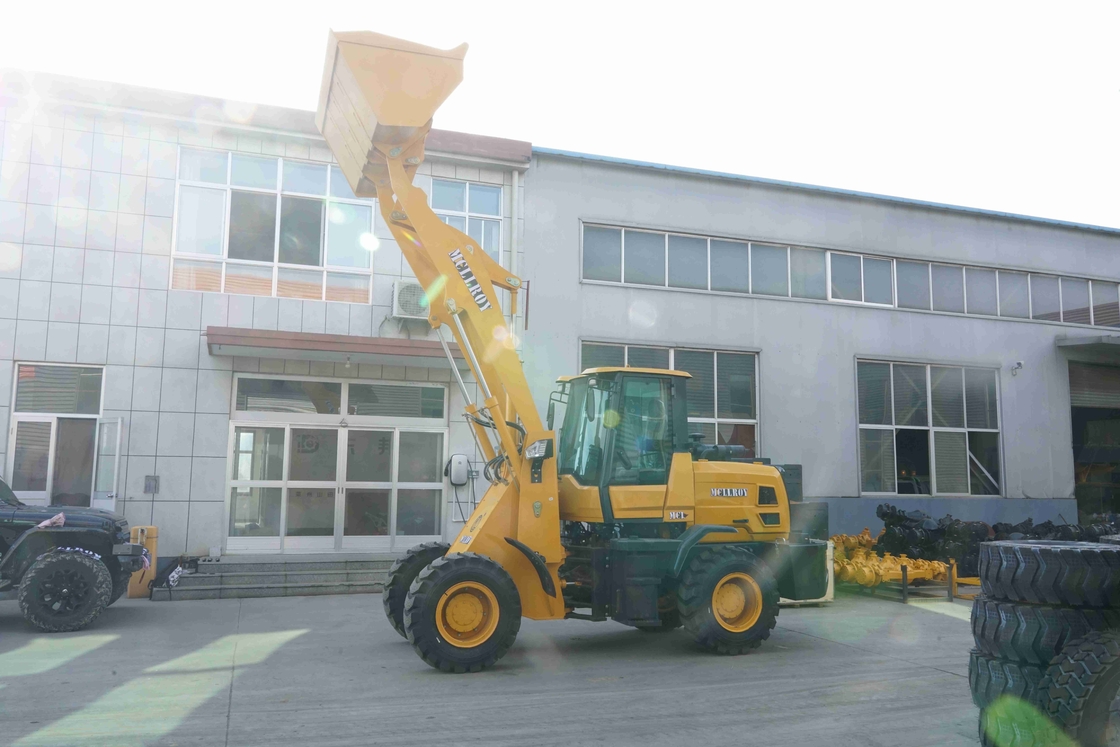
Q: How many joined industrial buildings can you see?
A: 2